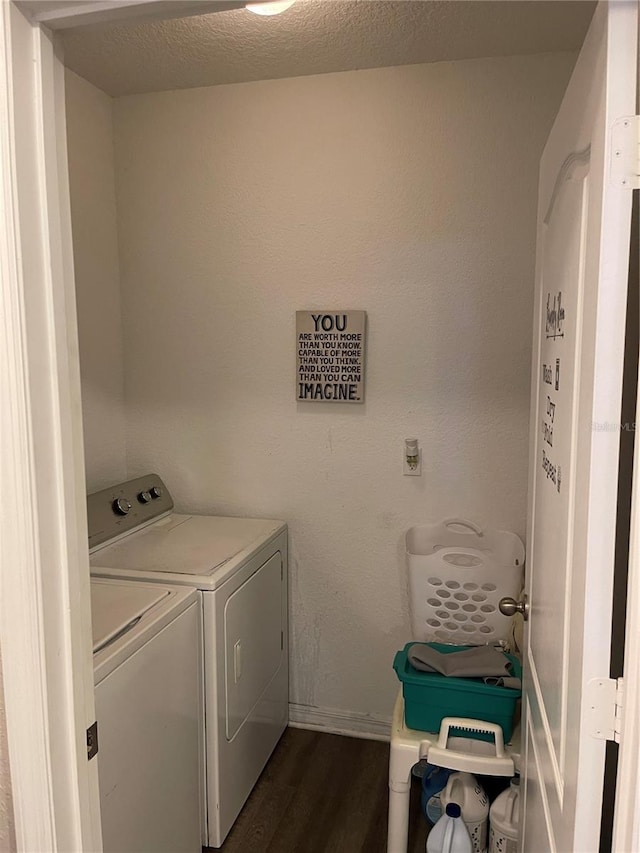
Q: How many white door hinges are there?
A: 2